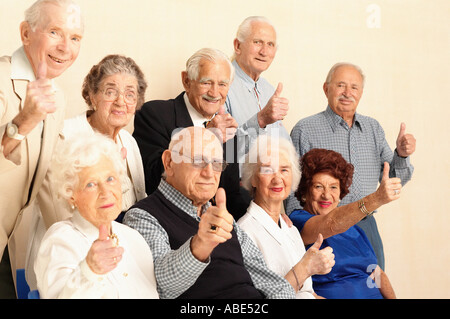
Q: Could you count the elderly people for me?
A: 9